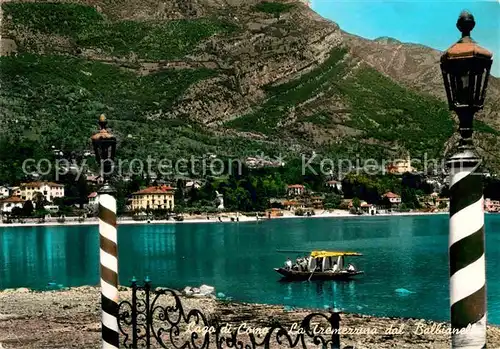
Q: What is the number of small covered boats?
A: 1